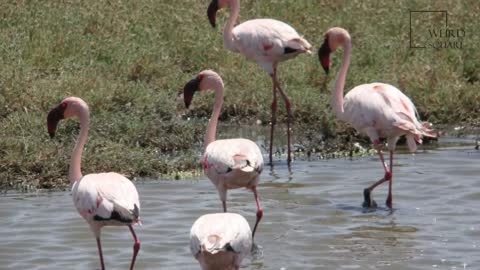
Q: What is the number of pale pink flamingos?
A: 5